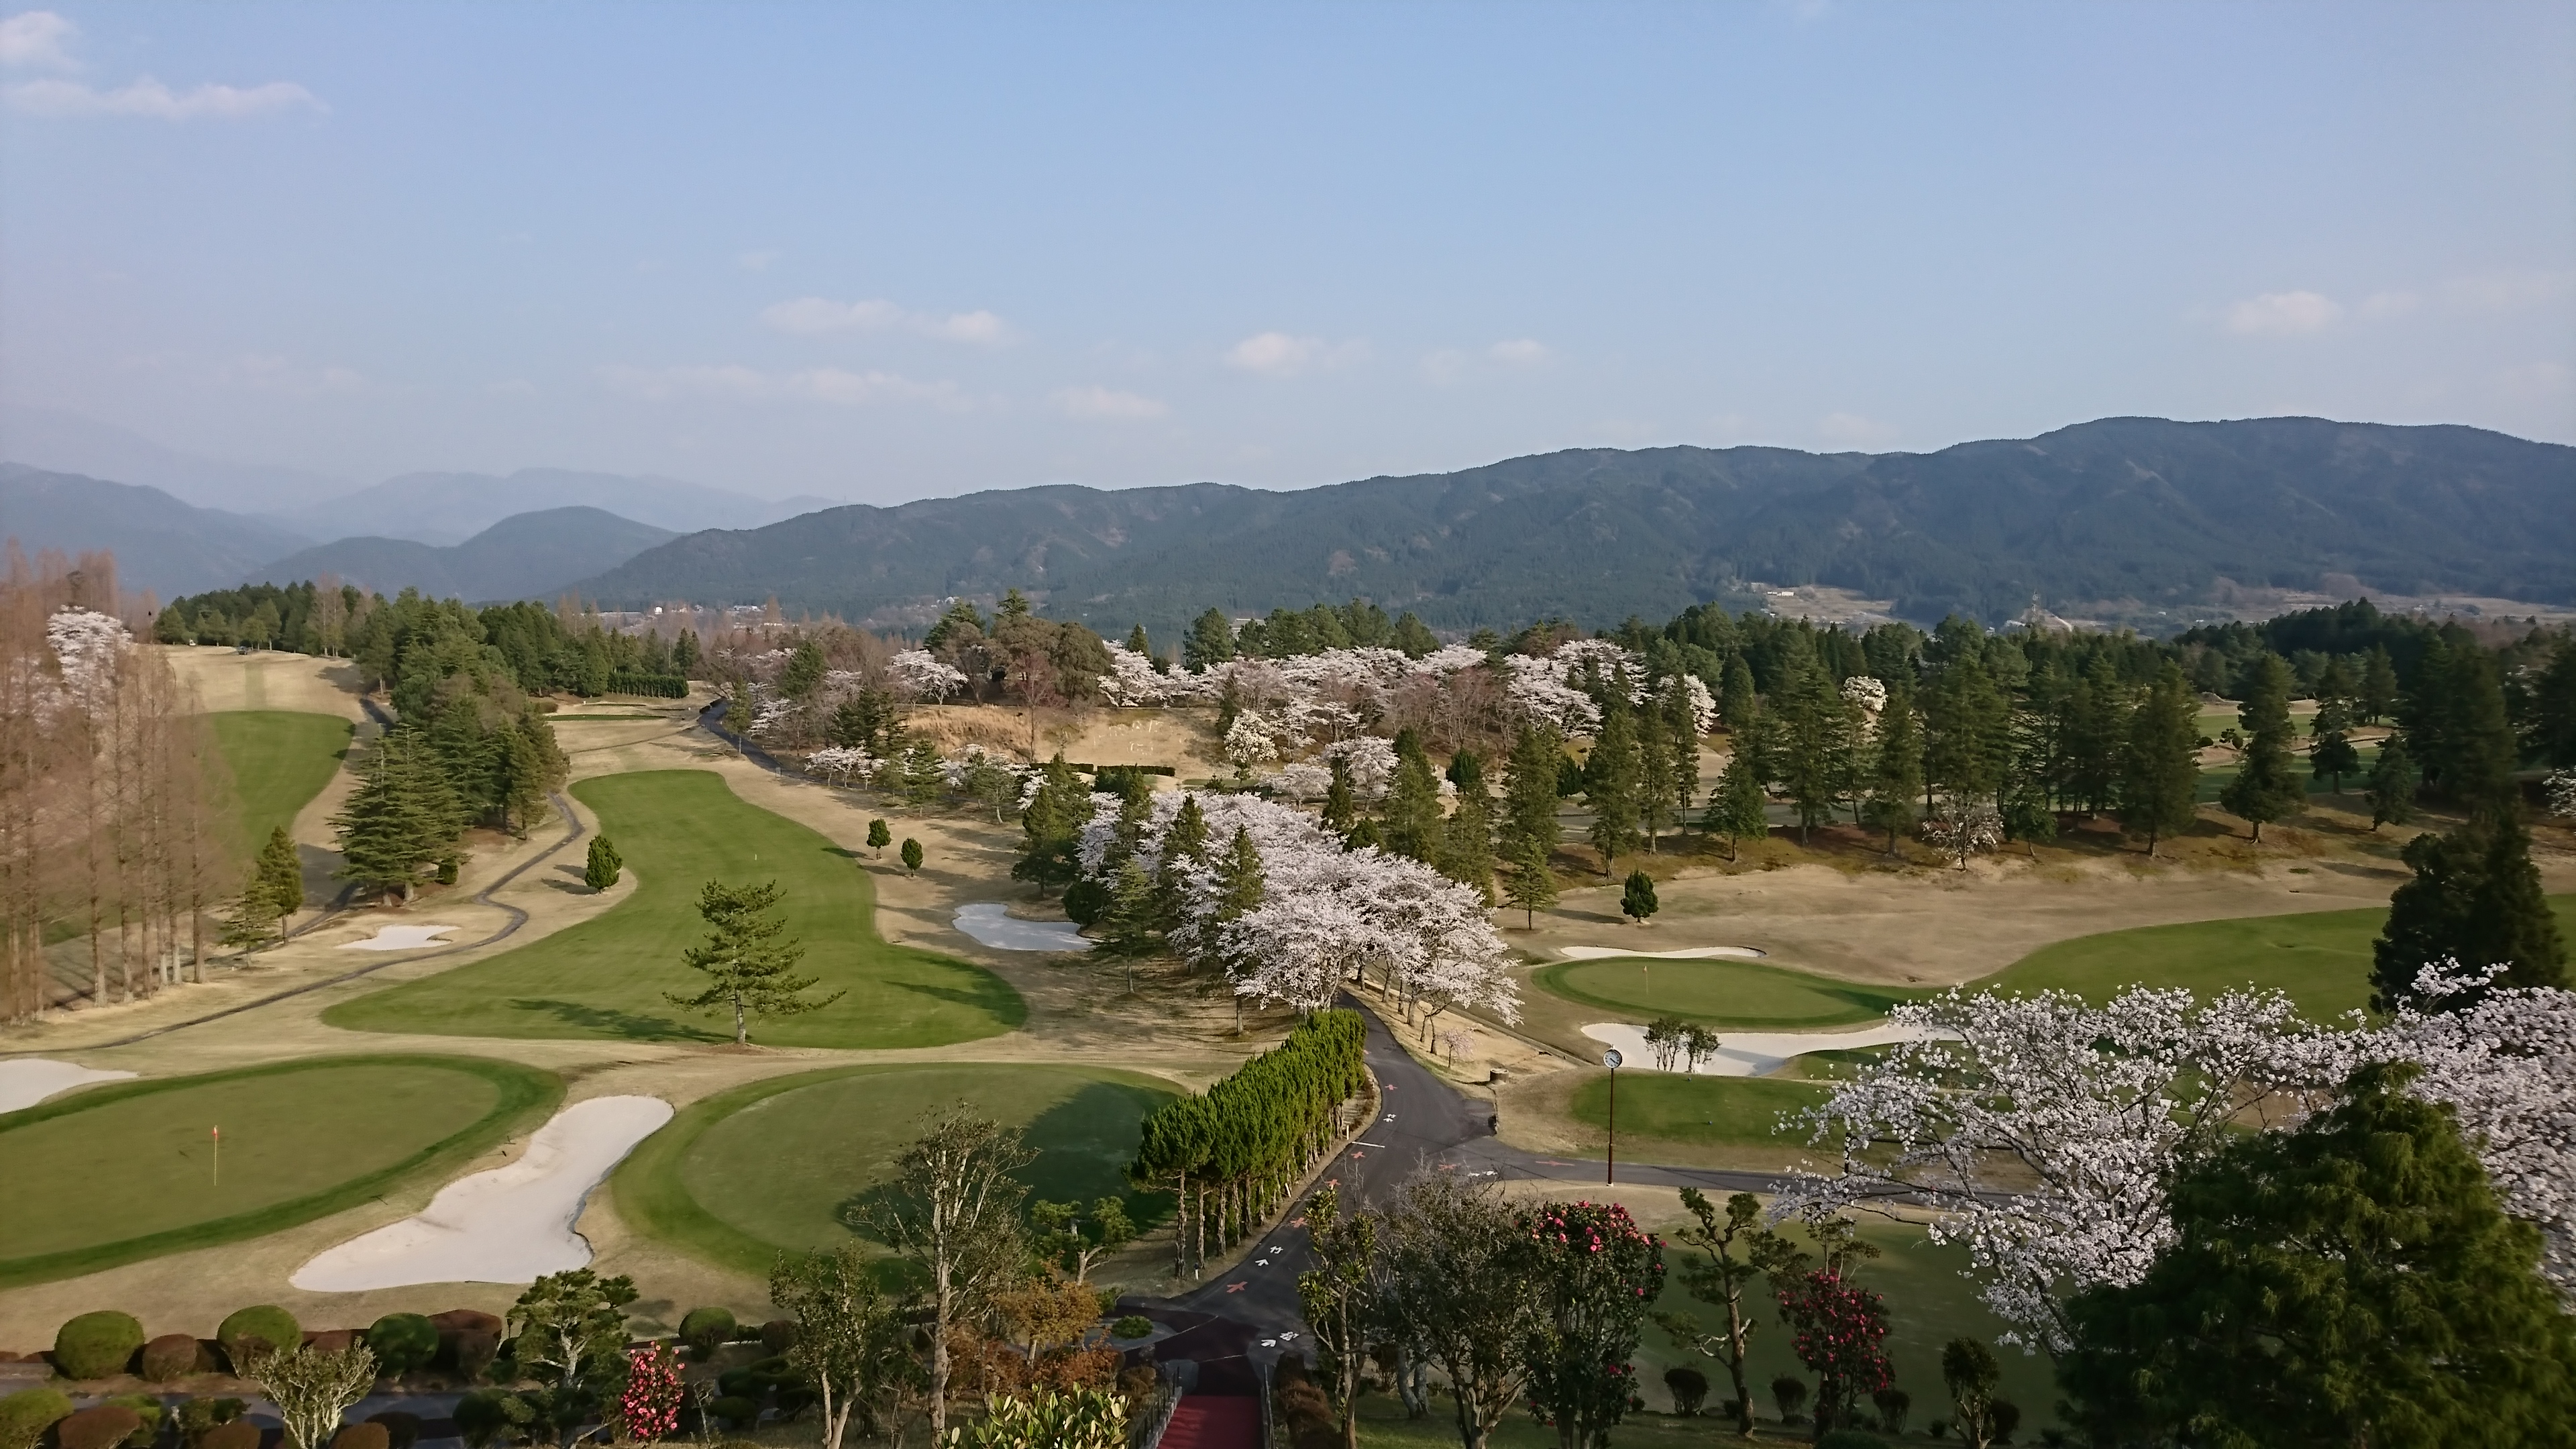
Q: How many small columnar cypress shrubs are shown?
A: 4